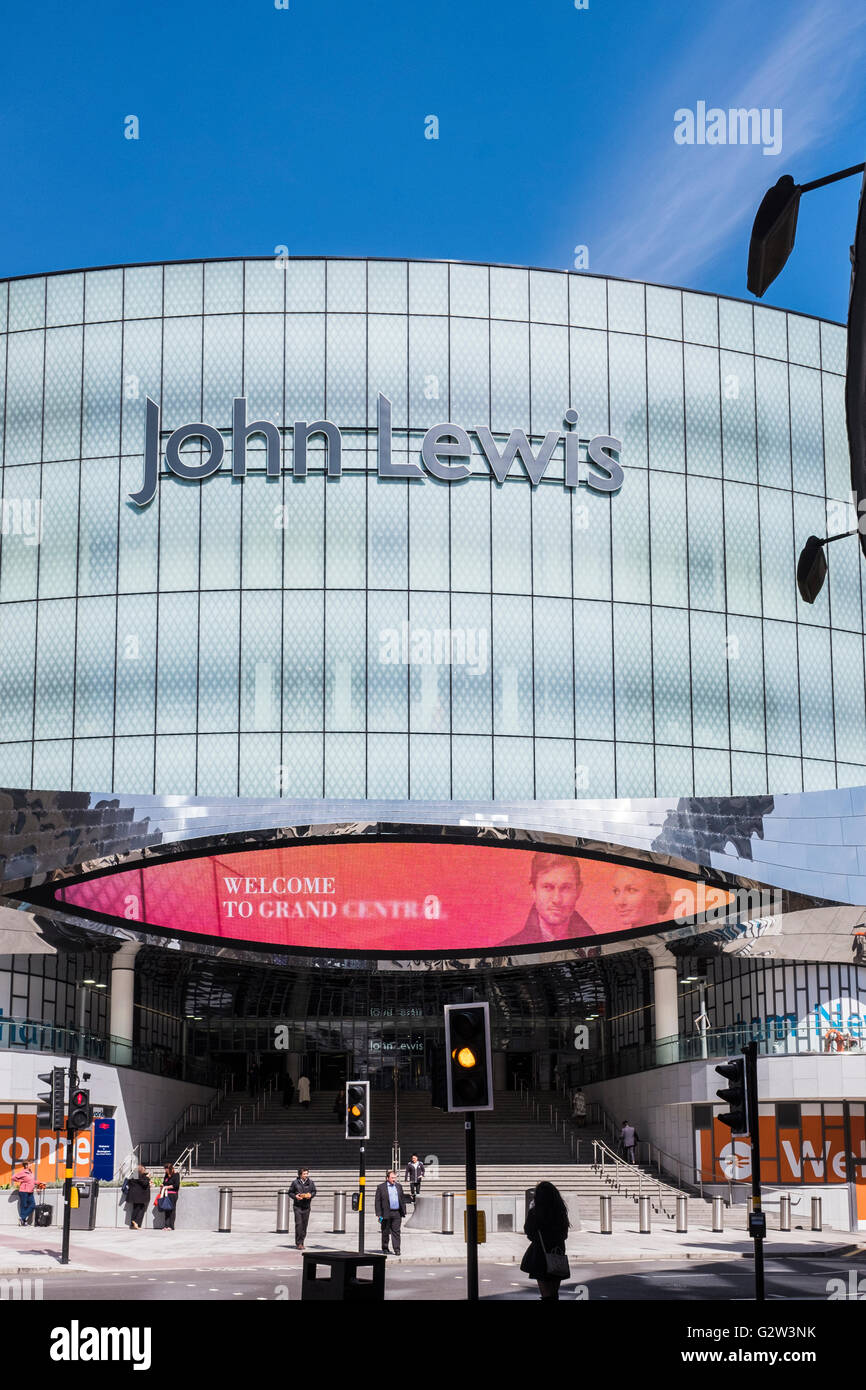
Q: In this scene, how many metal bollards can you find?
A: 11